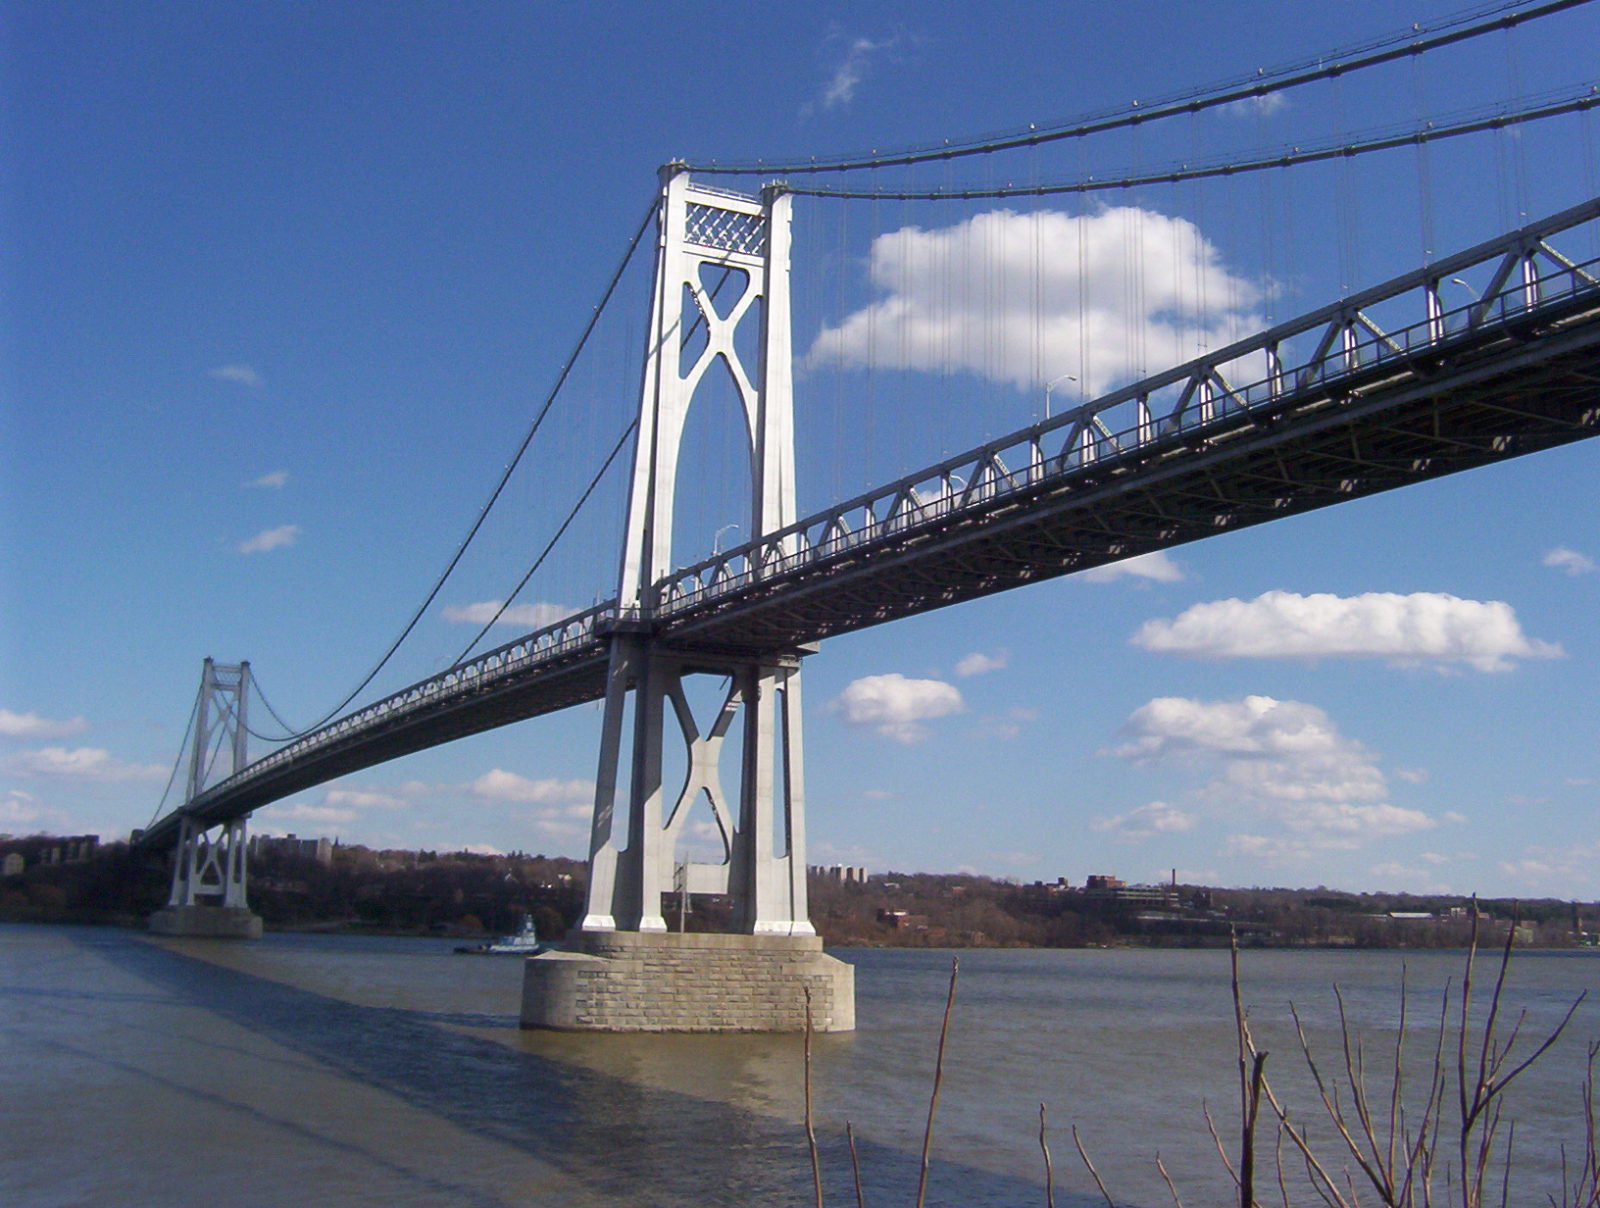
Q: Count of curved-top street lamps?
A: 4